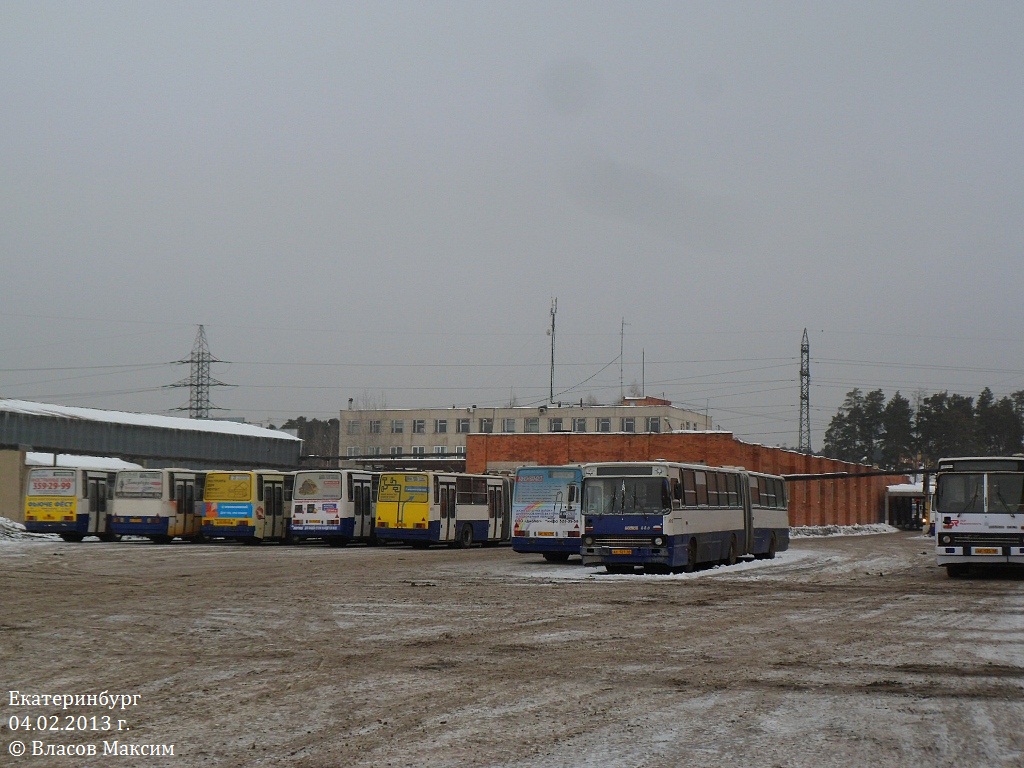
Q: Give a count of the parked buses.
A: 8